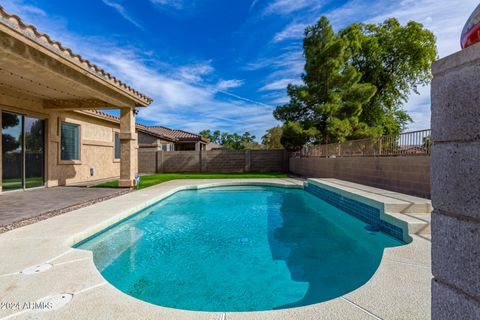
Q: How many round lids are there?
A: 2